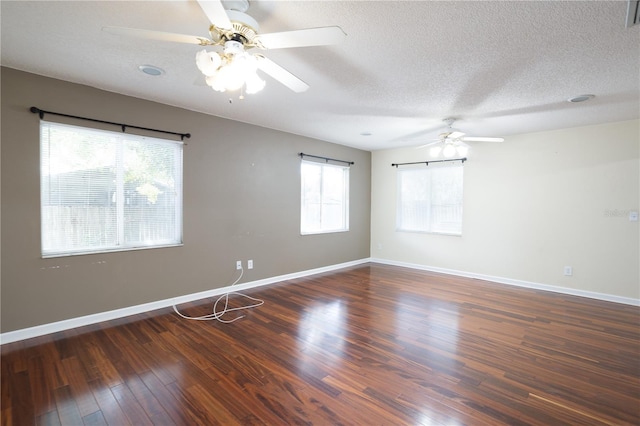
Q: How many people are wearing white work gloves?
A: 0